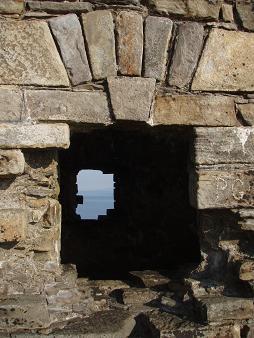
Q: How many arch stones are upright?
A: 5